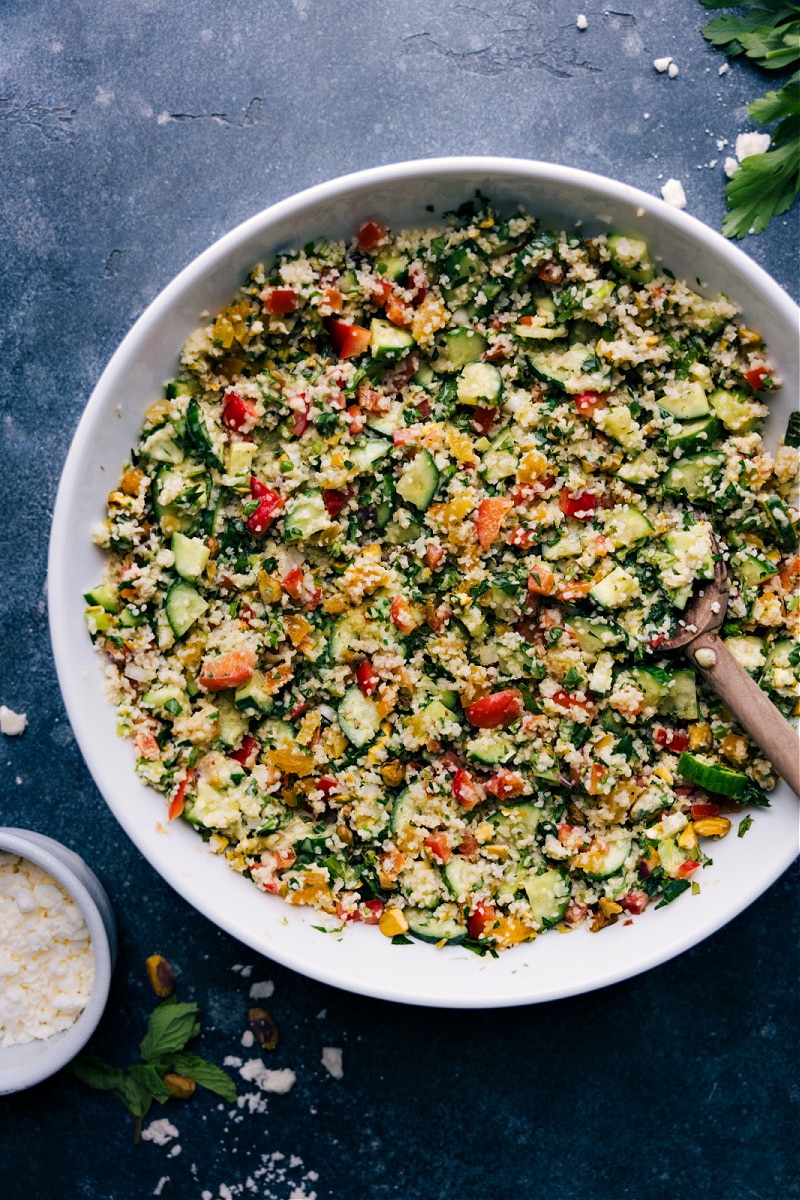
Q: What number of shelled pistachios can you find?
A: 3